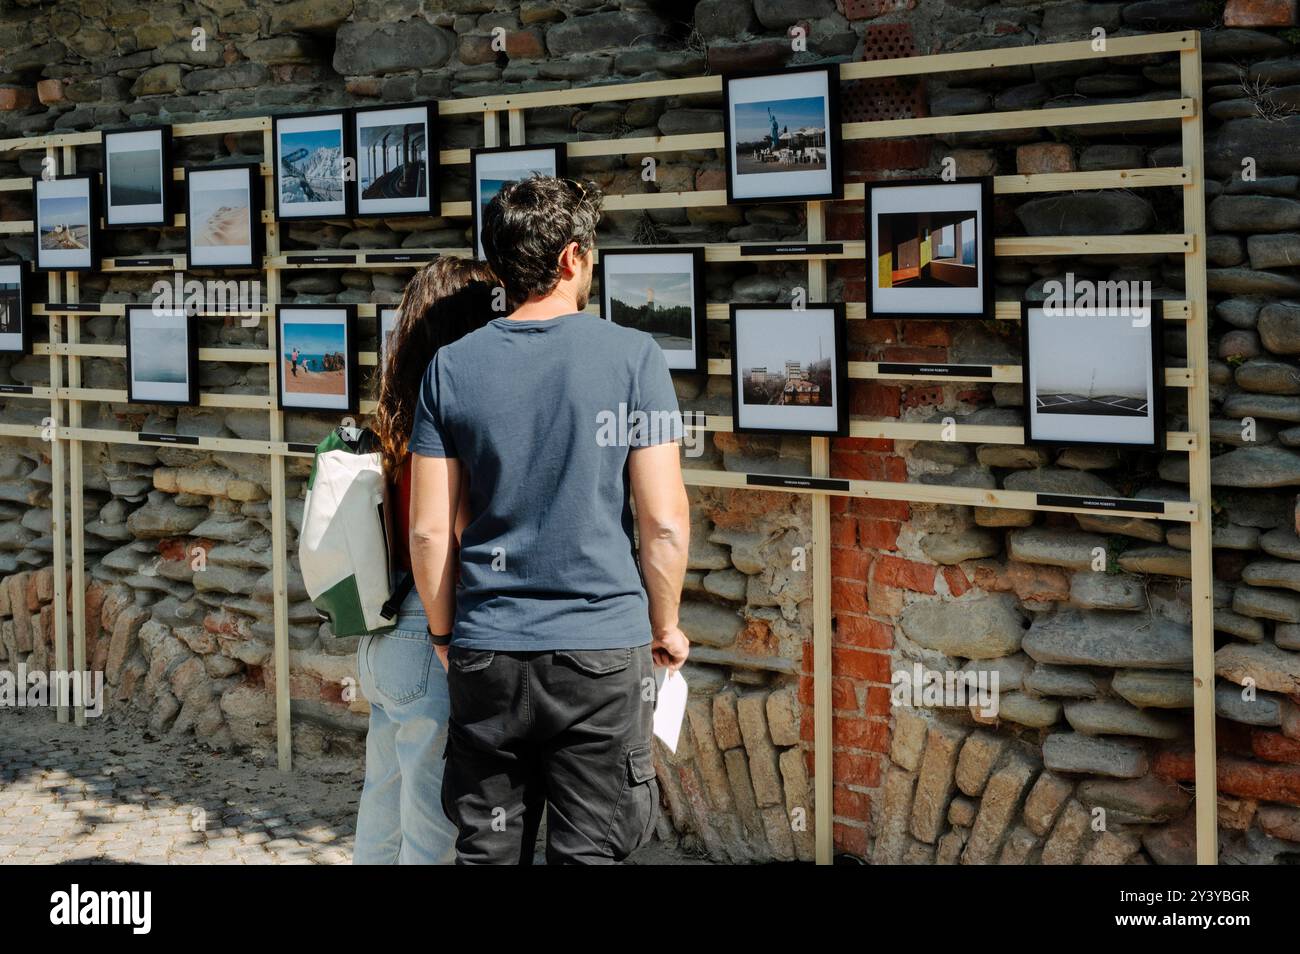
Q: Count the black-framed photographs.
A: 15